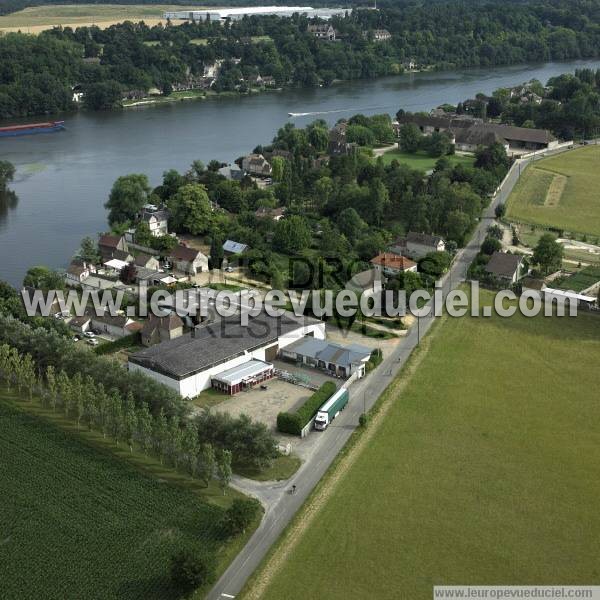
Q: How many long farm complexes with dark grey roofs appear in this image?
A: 1